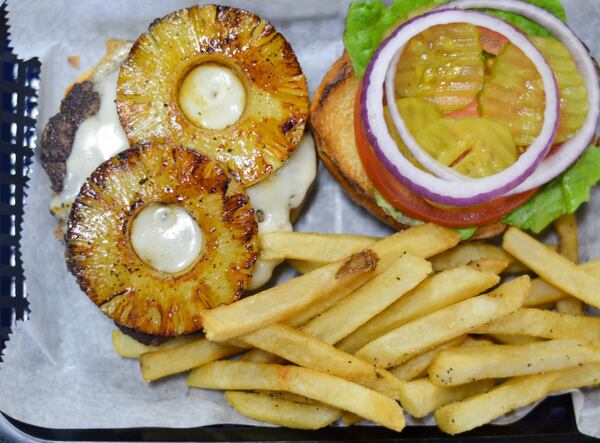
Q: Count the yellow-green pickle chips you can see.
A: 4